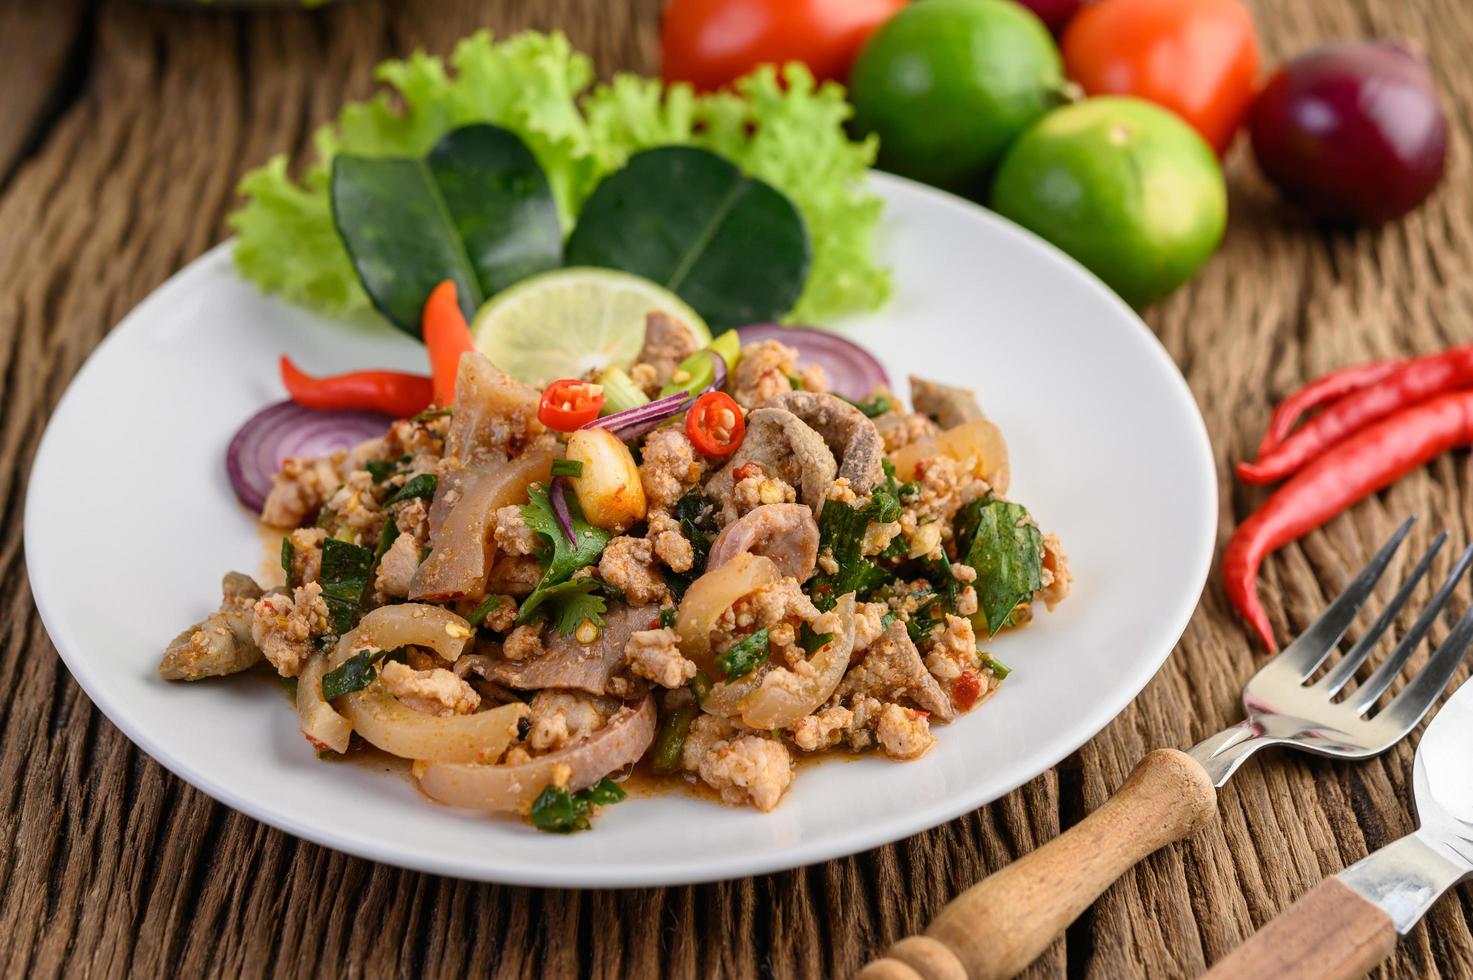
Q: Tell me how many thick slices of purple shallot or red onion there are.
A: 2